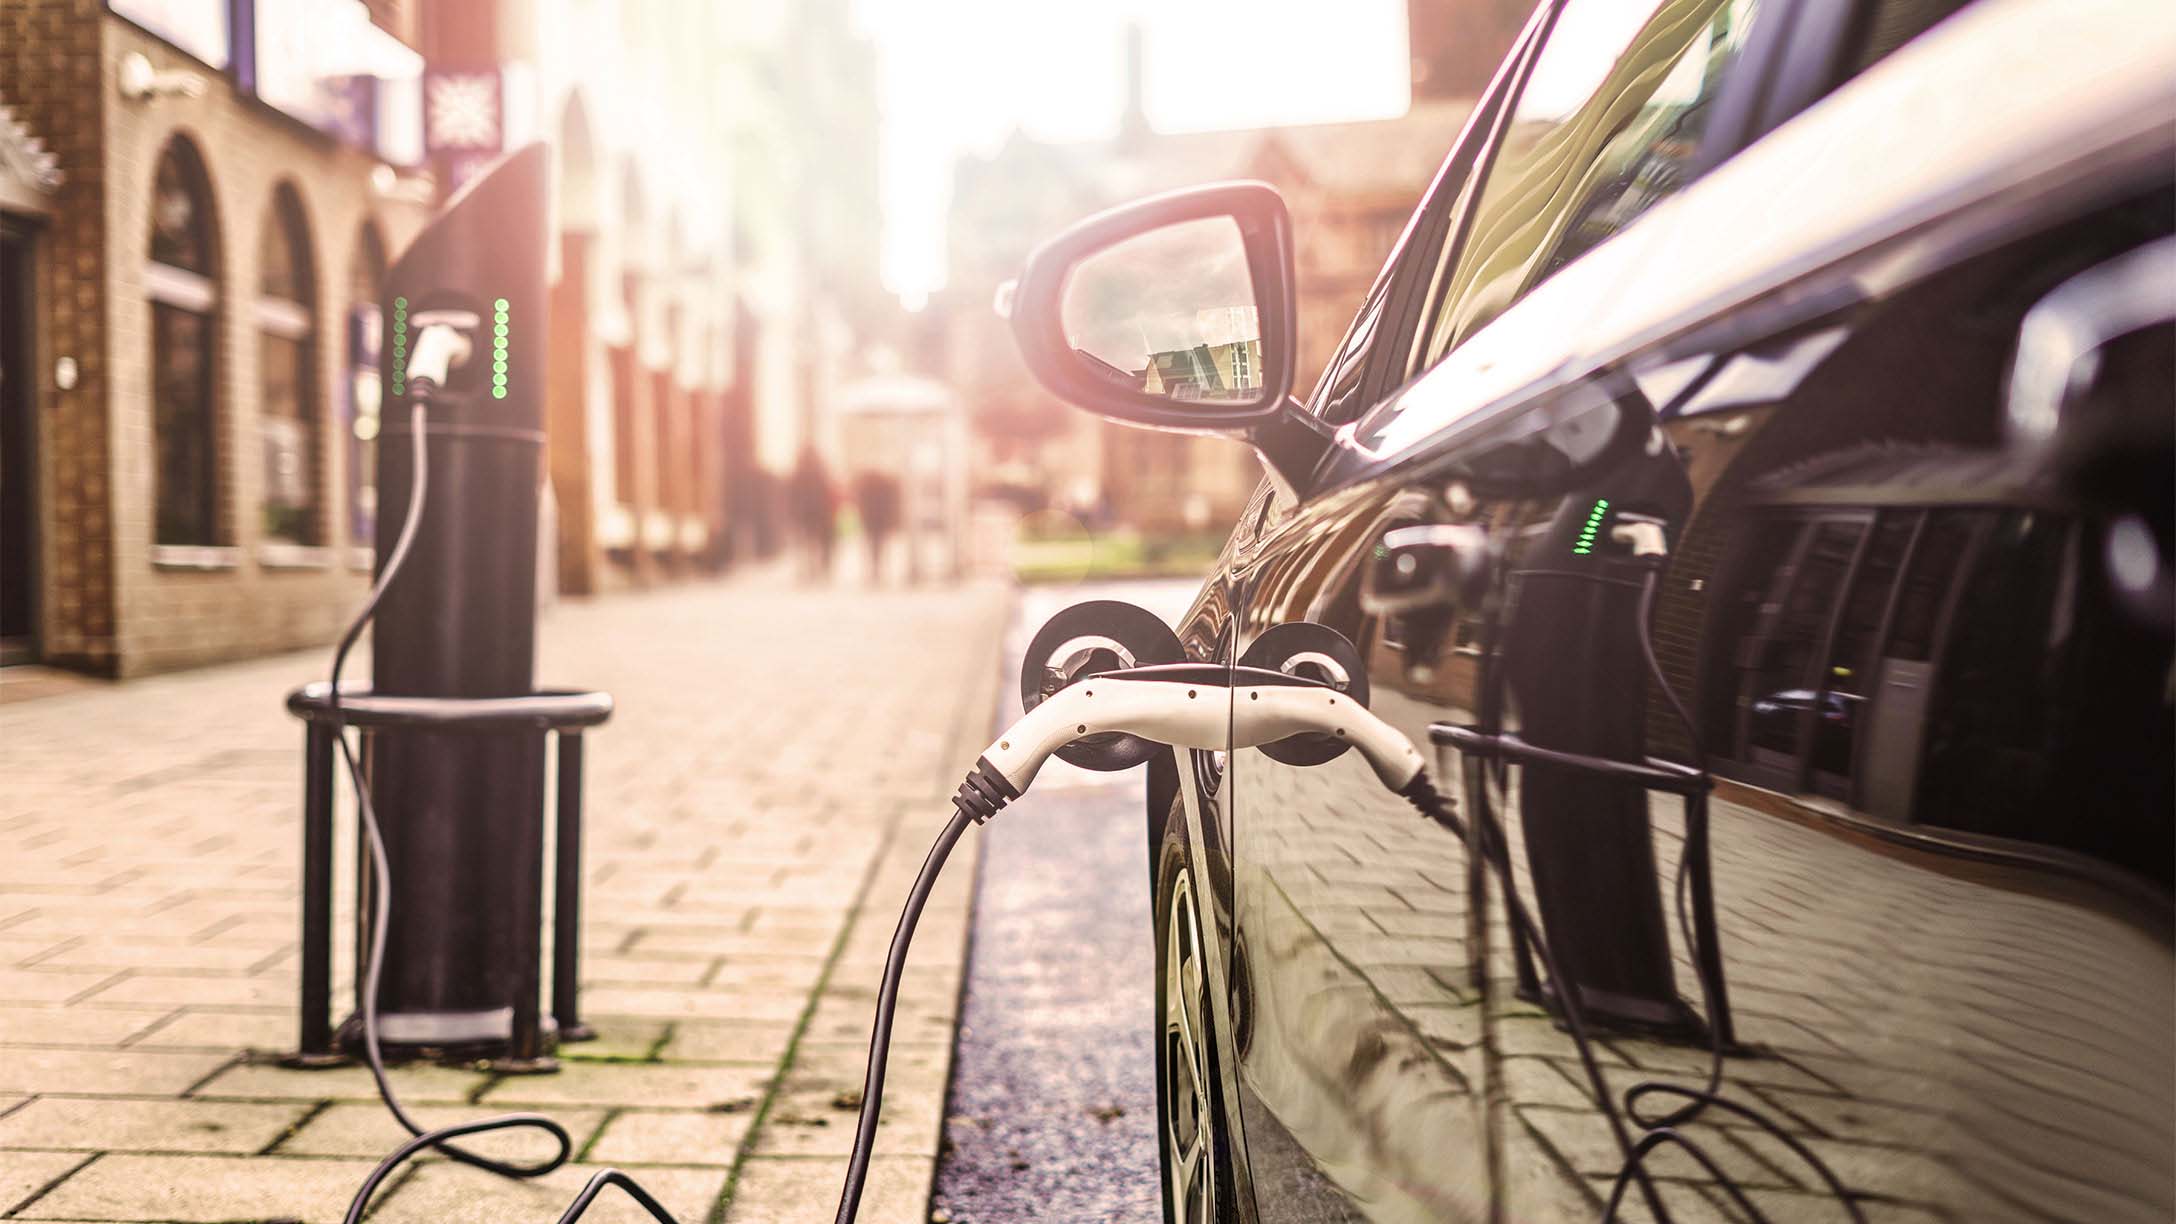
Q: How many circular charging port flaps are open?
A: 1